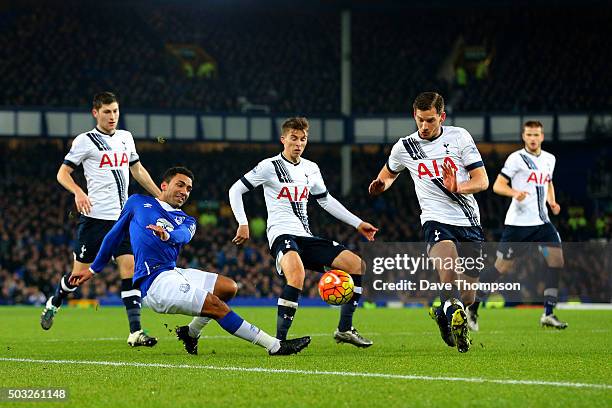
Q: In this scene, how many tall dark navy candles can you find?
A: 0